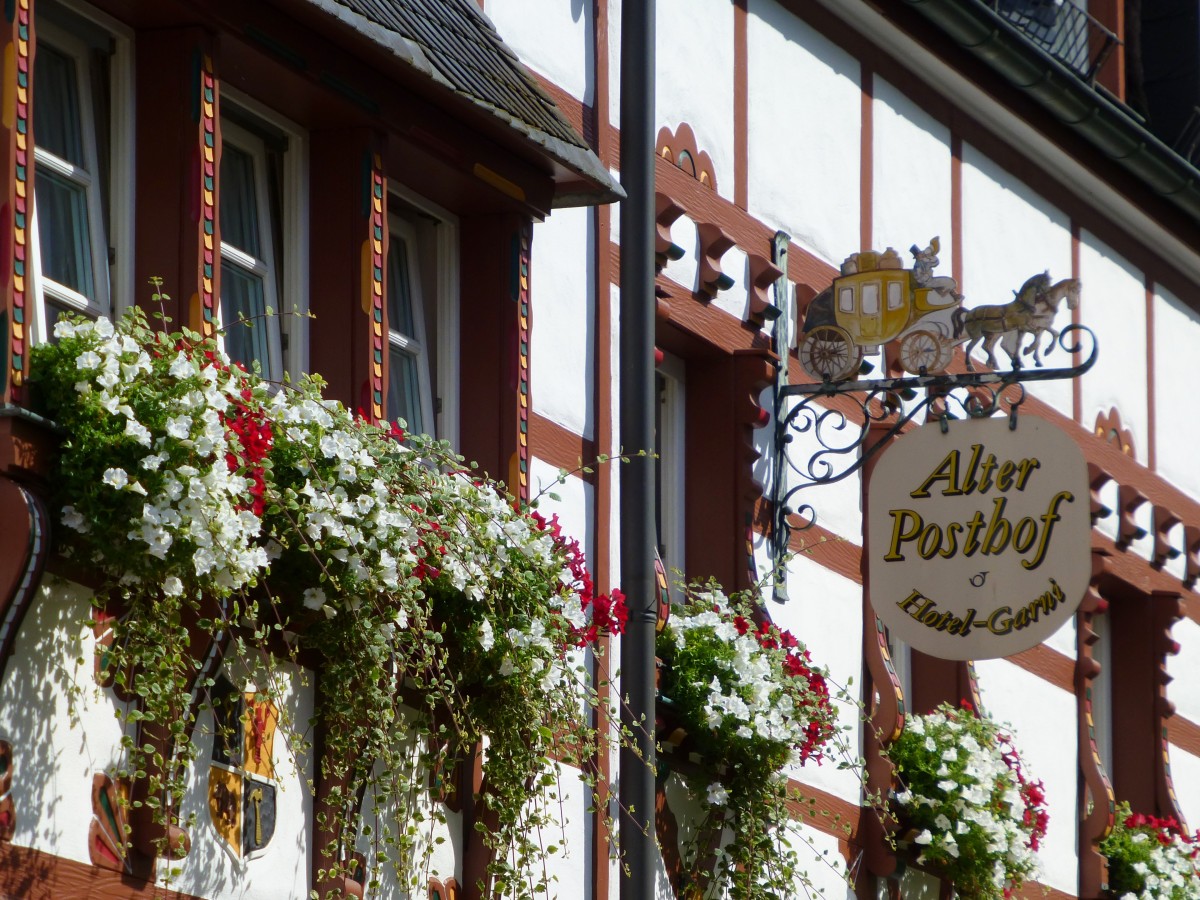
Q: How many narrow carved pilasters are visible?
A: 4